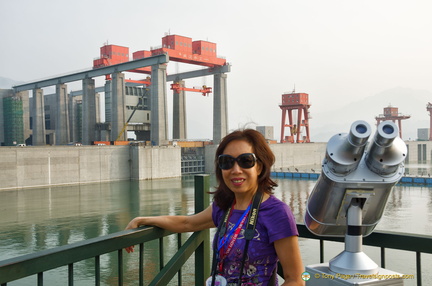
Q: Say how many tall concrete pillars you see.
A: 7